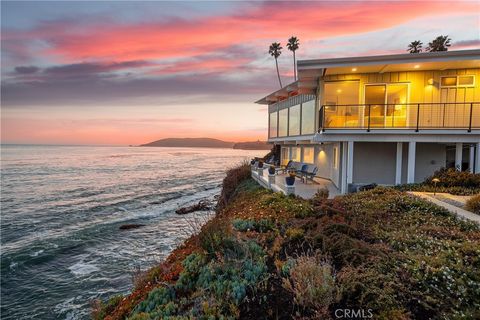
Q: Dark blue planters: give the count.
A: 4